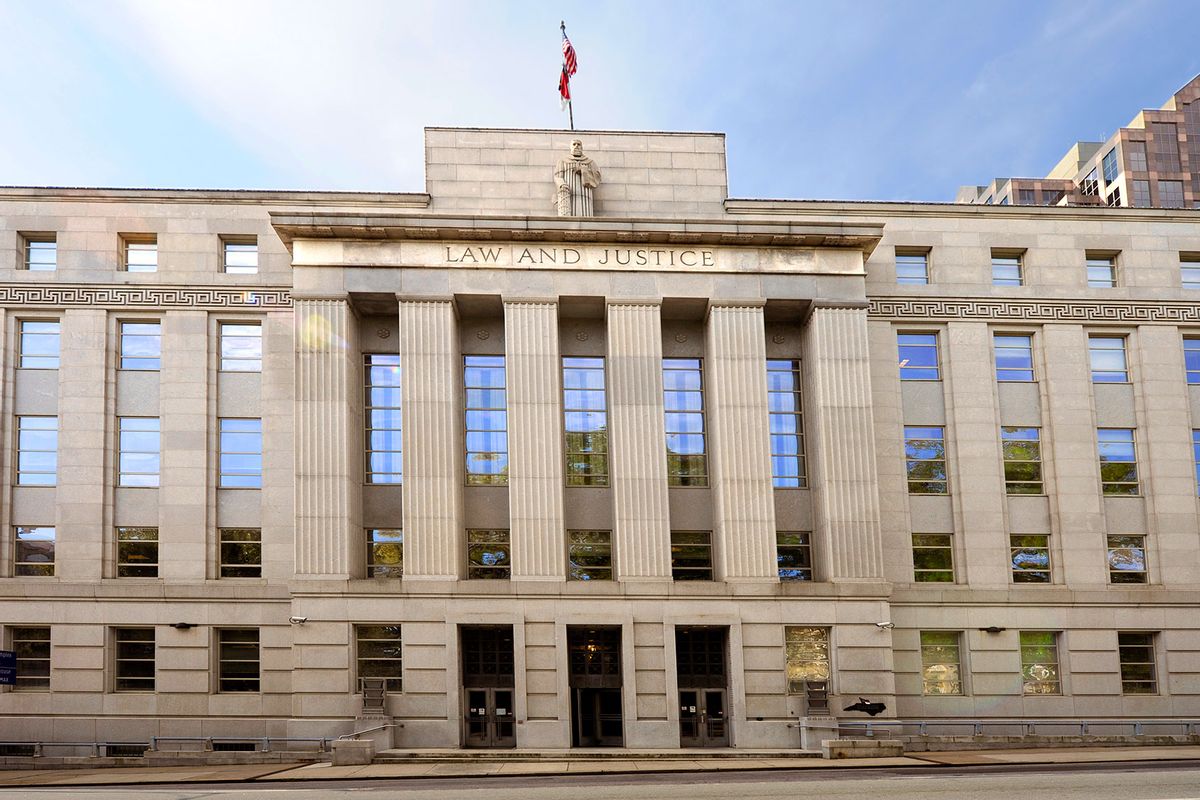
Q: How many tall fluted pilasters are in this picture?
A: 6